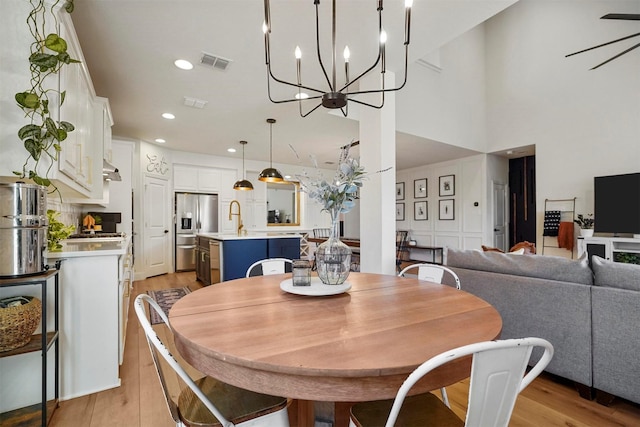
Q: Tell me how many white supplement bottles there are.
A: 0